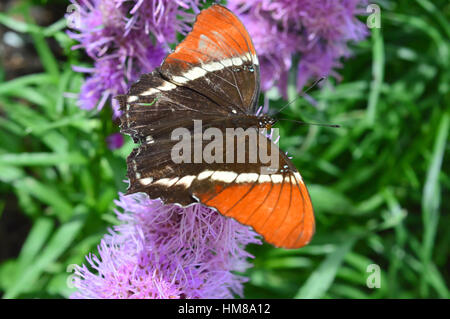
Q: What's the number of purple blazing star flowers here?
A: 3